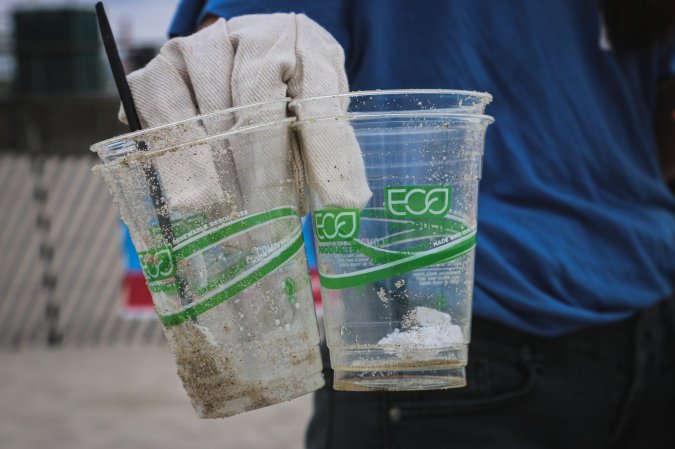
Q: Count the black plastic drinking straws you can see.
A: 1